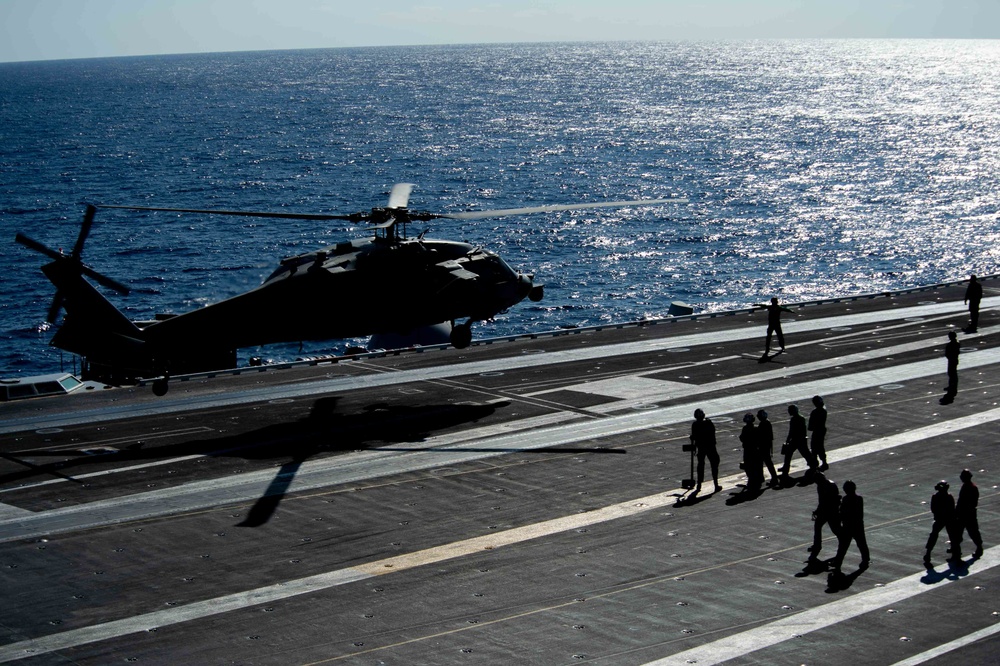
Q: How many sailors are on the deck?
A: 12